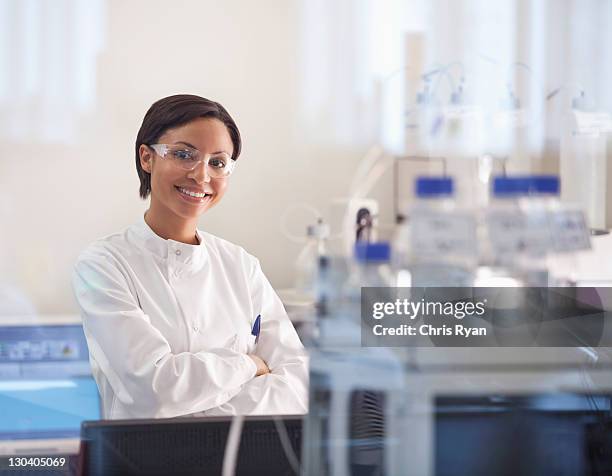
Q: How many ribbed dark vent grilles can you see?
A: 1